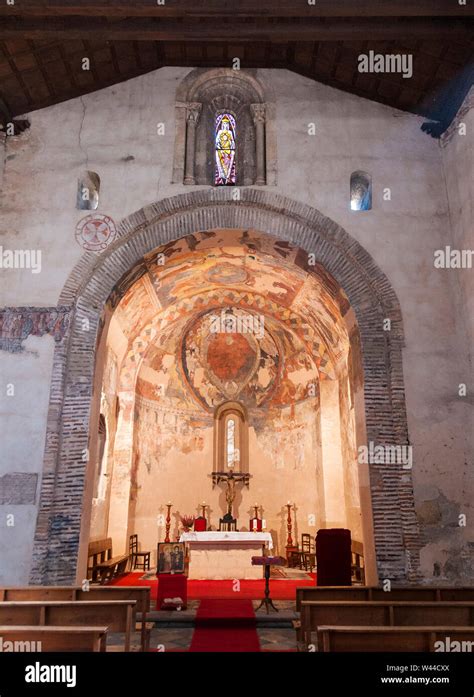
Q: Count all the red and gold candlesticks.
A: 4